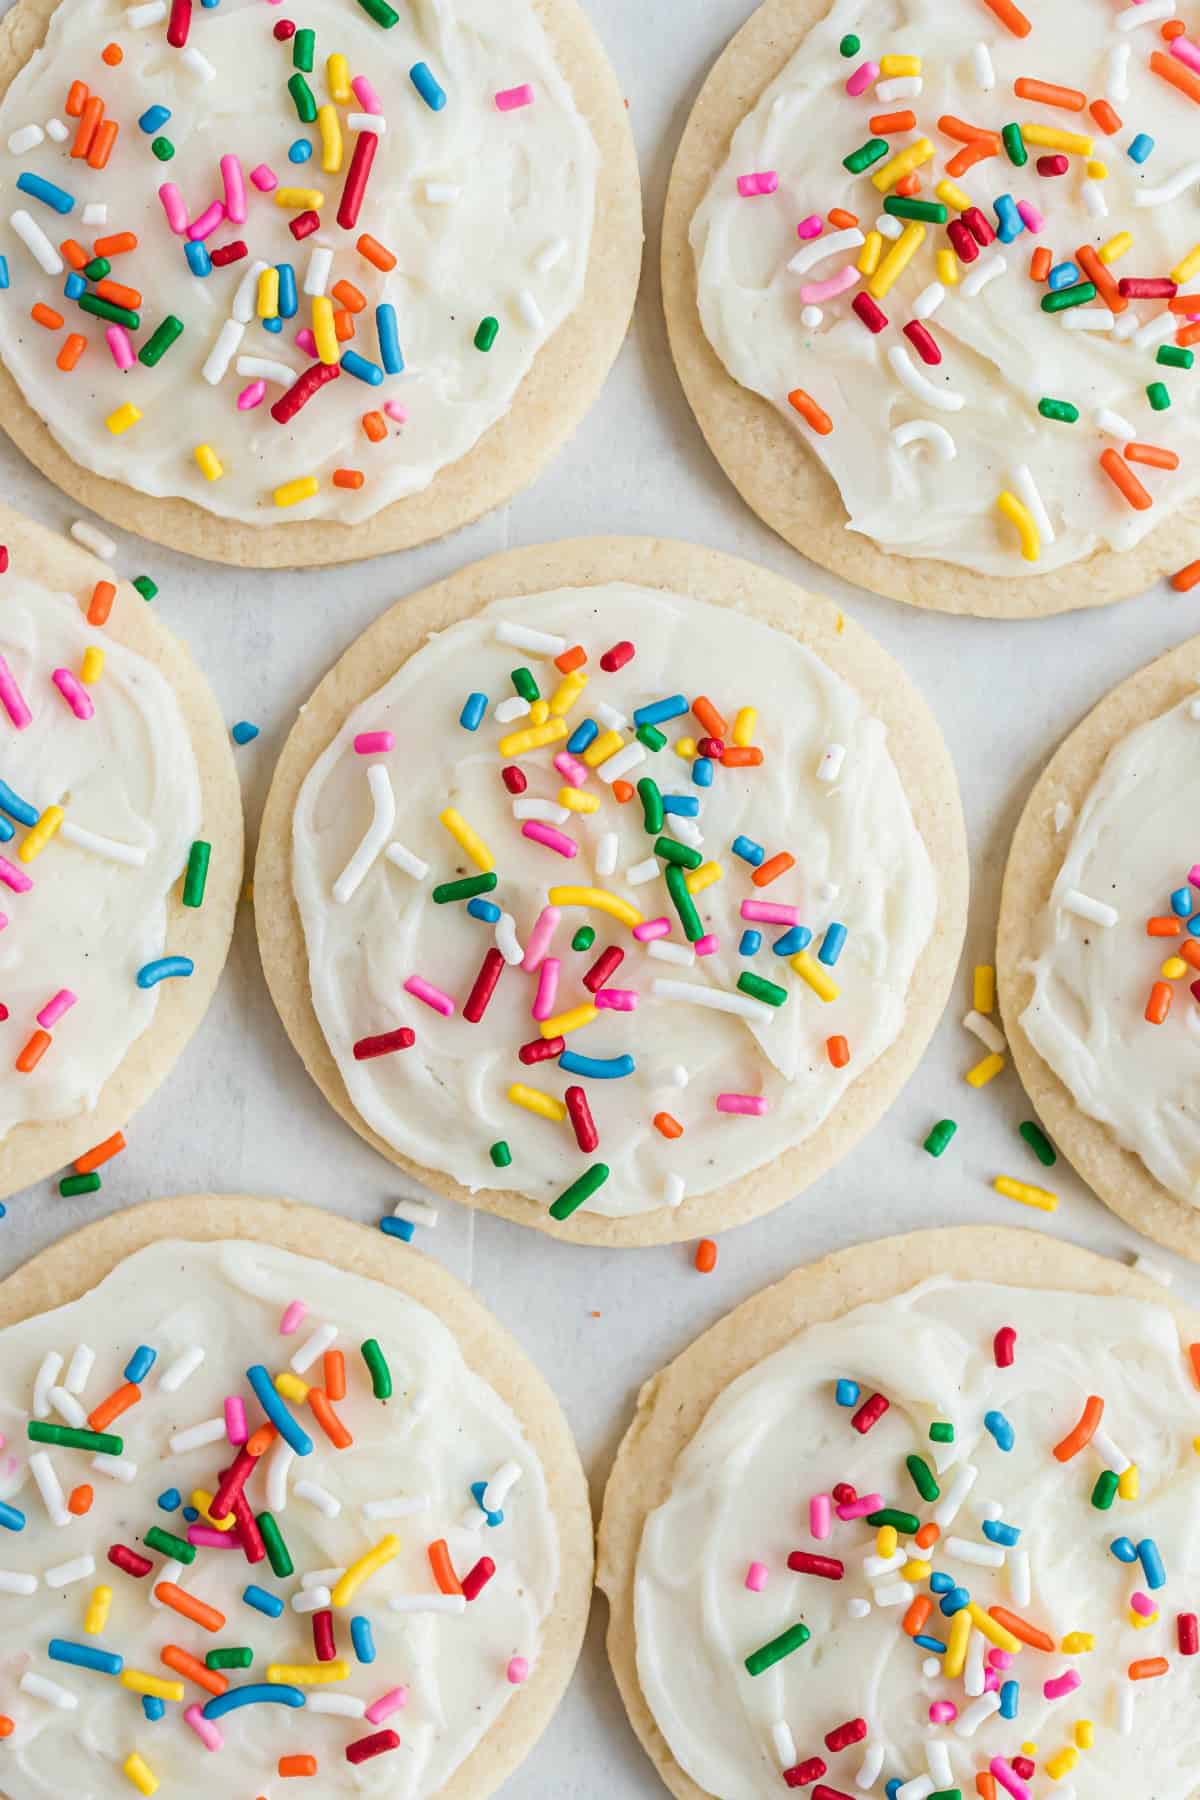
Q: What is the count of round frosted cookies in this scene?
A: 7